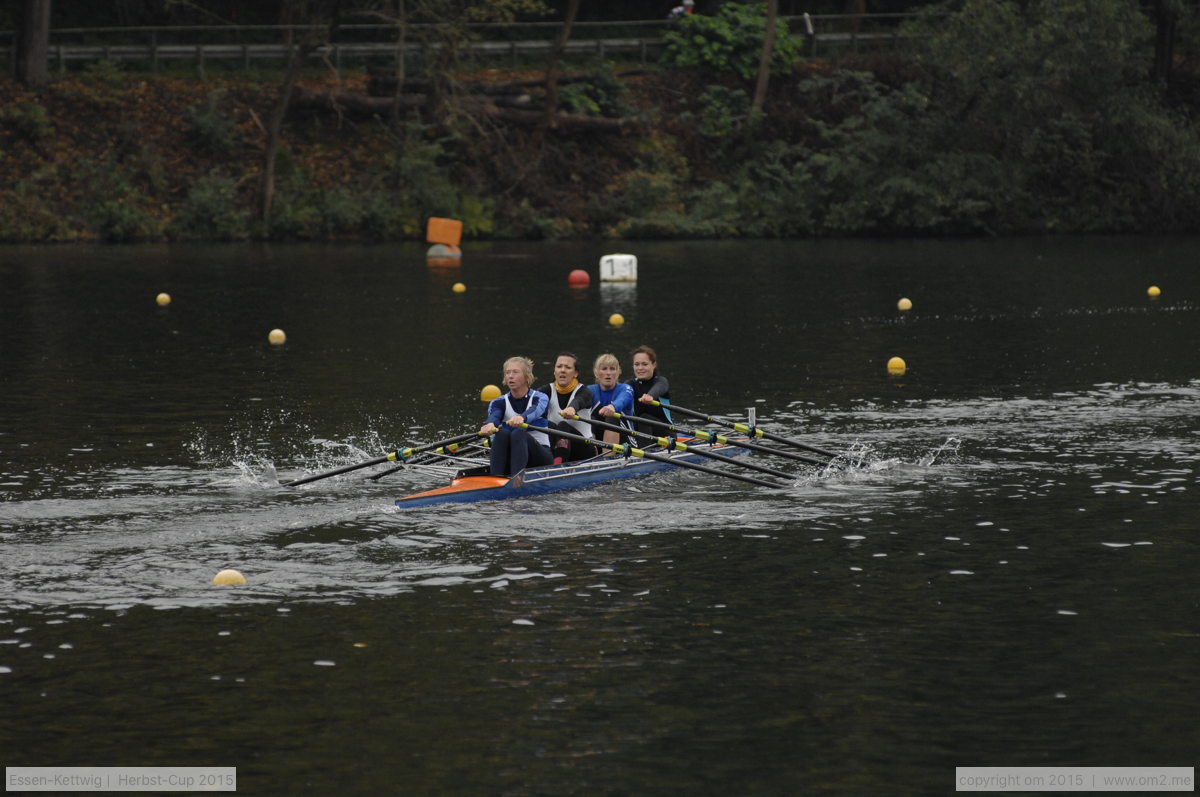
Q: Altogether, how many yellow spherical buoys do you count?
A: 9